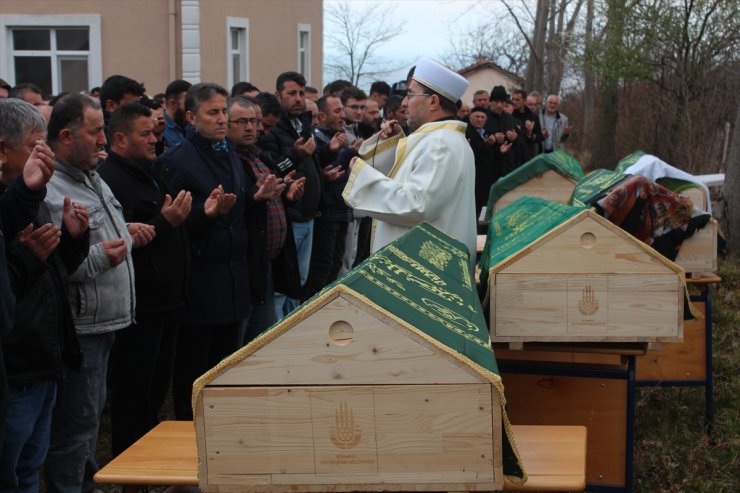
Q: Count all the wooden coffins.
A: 5